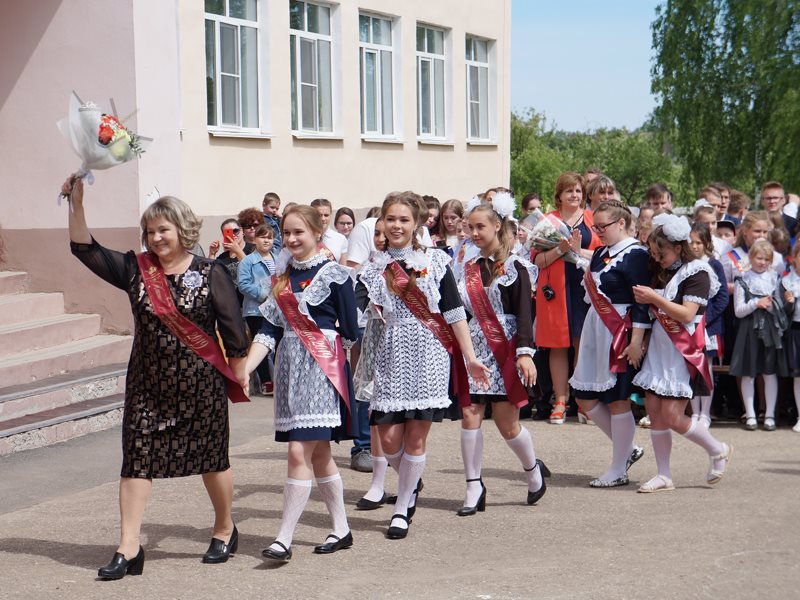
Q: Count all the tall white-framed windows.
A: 5